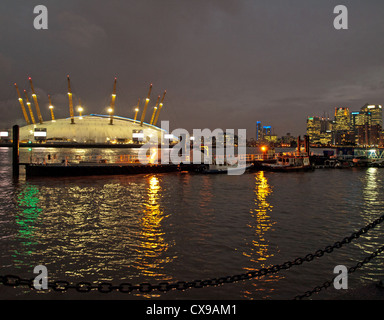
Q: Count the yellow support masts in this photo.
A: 12